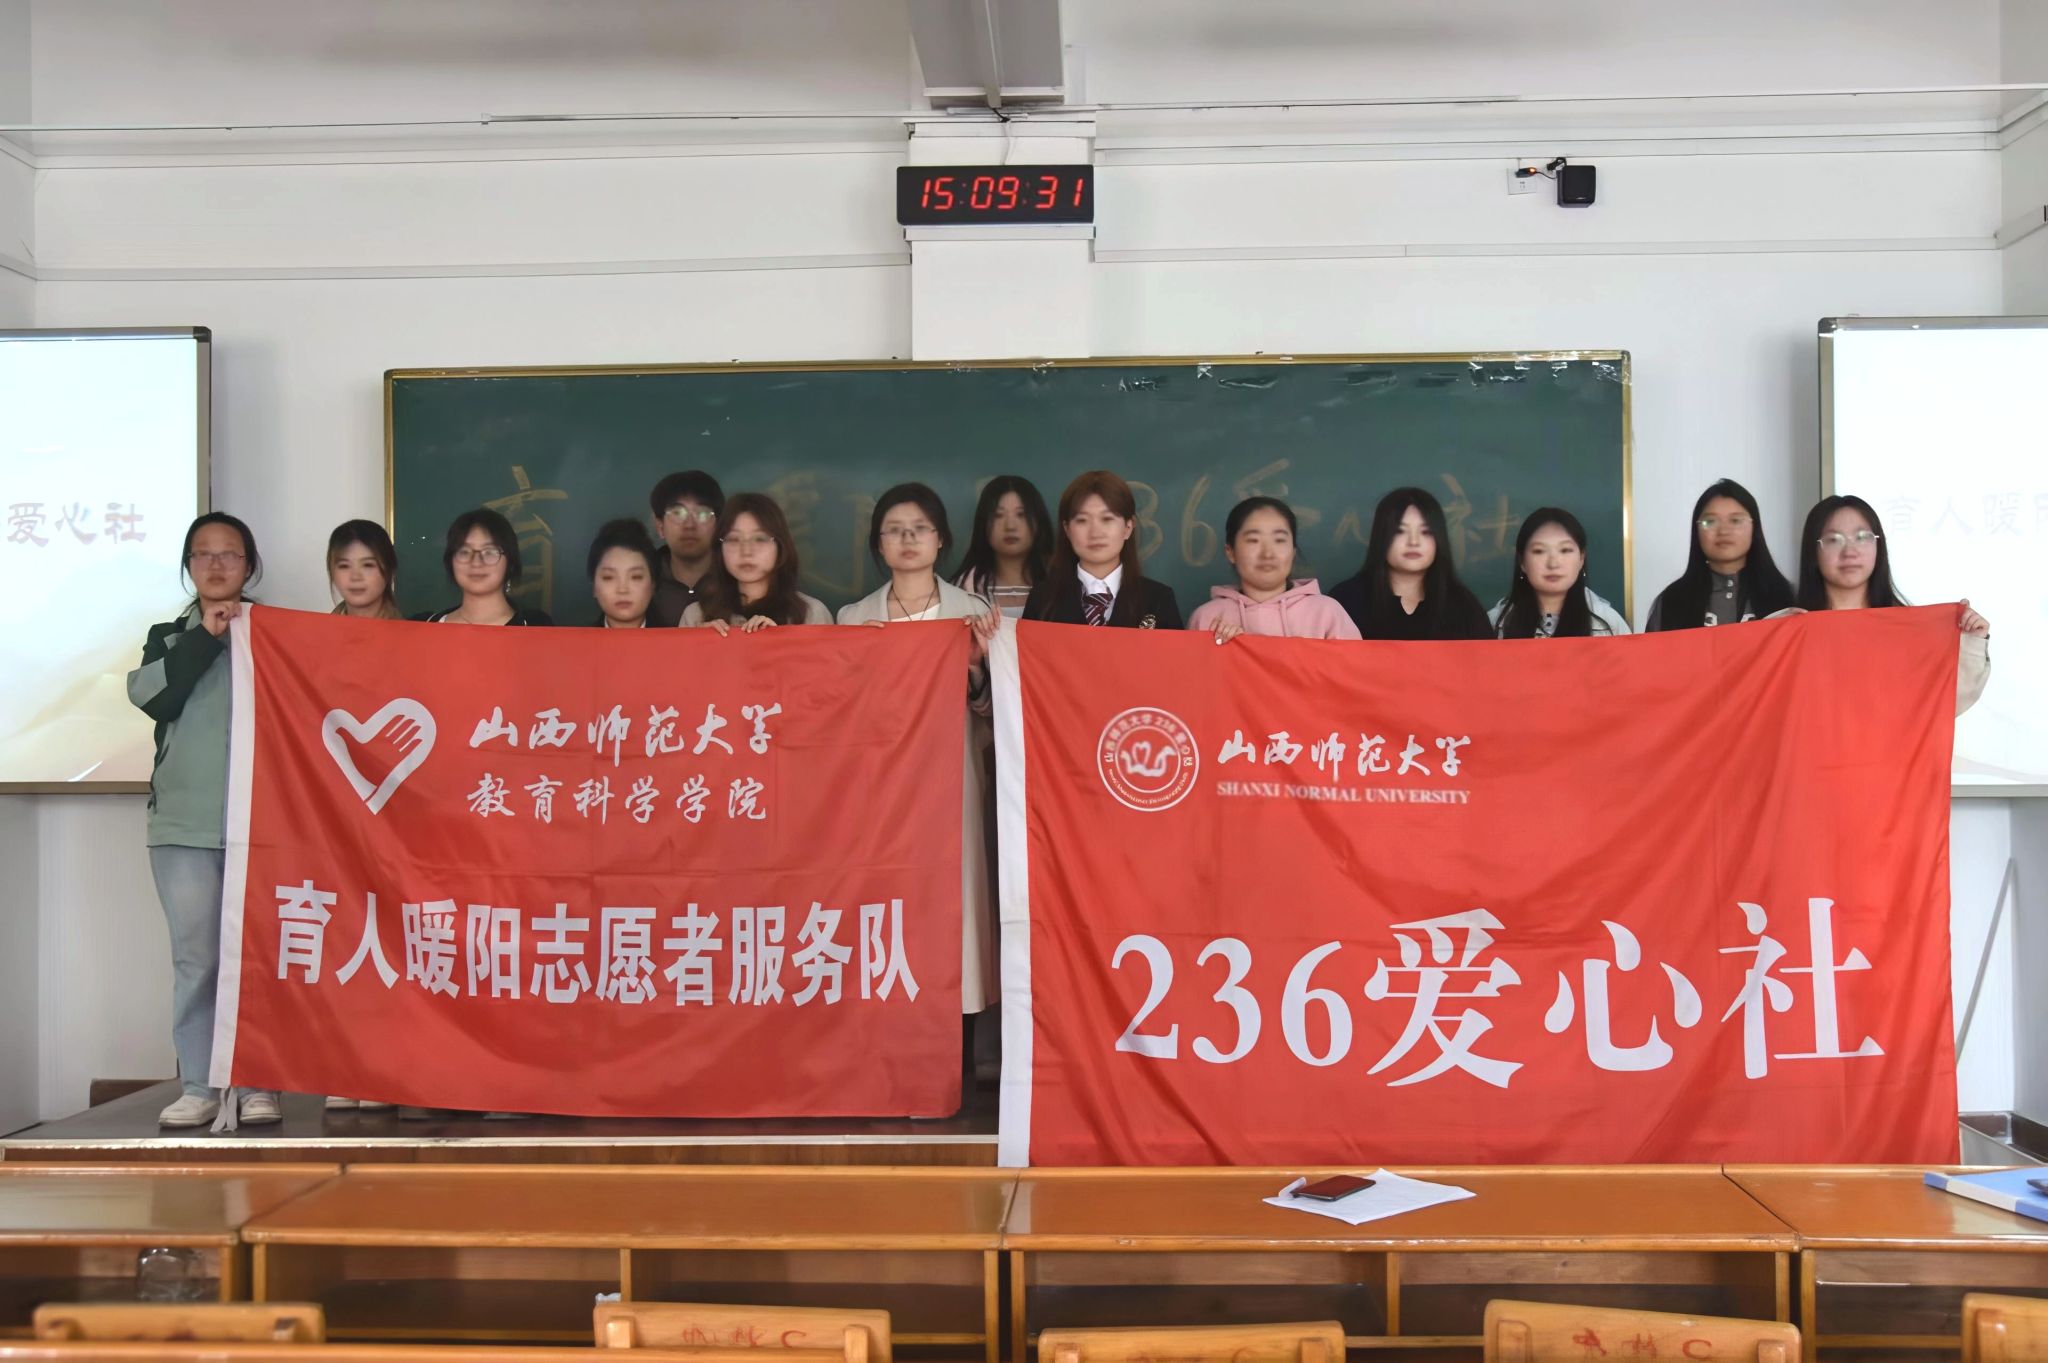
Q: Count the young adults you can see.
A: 14